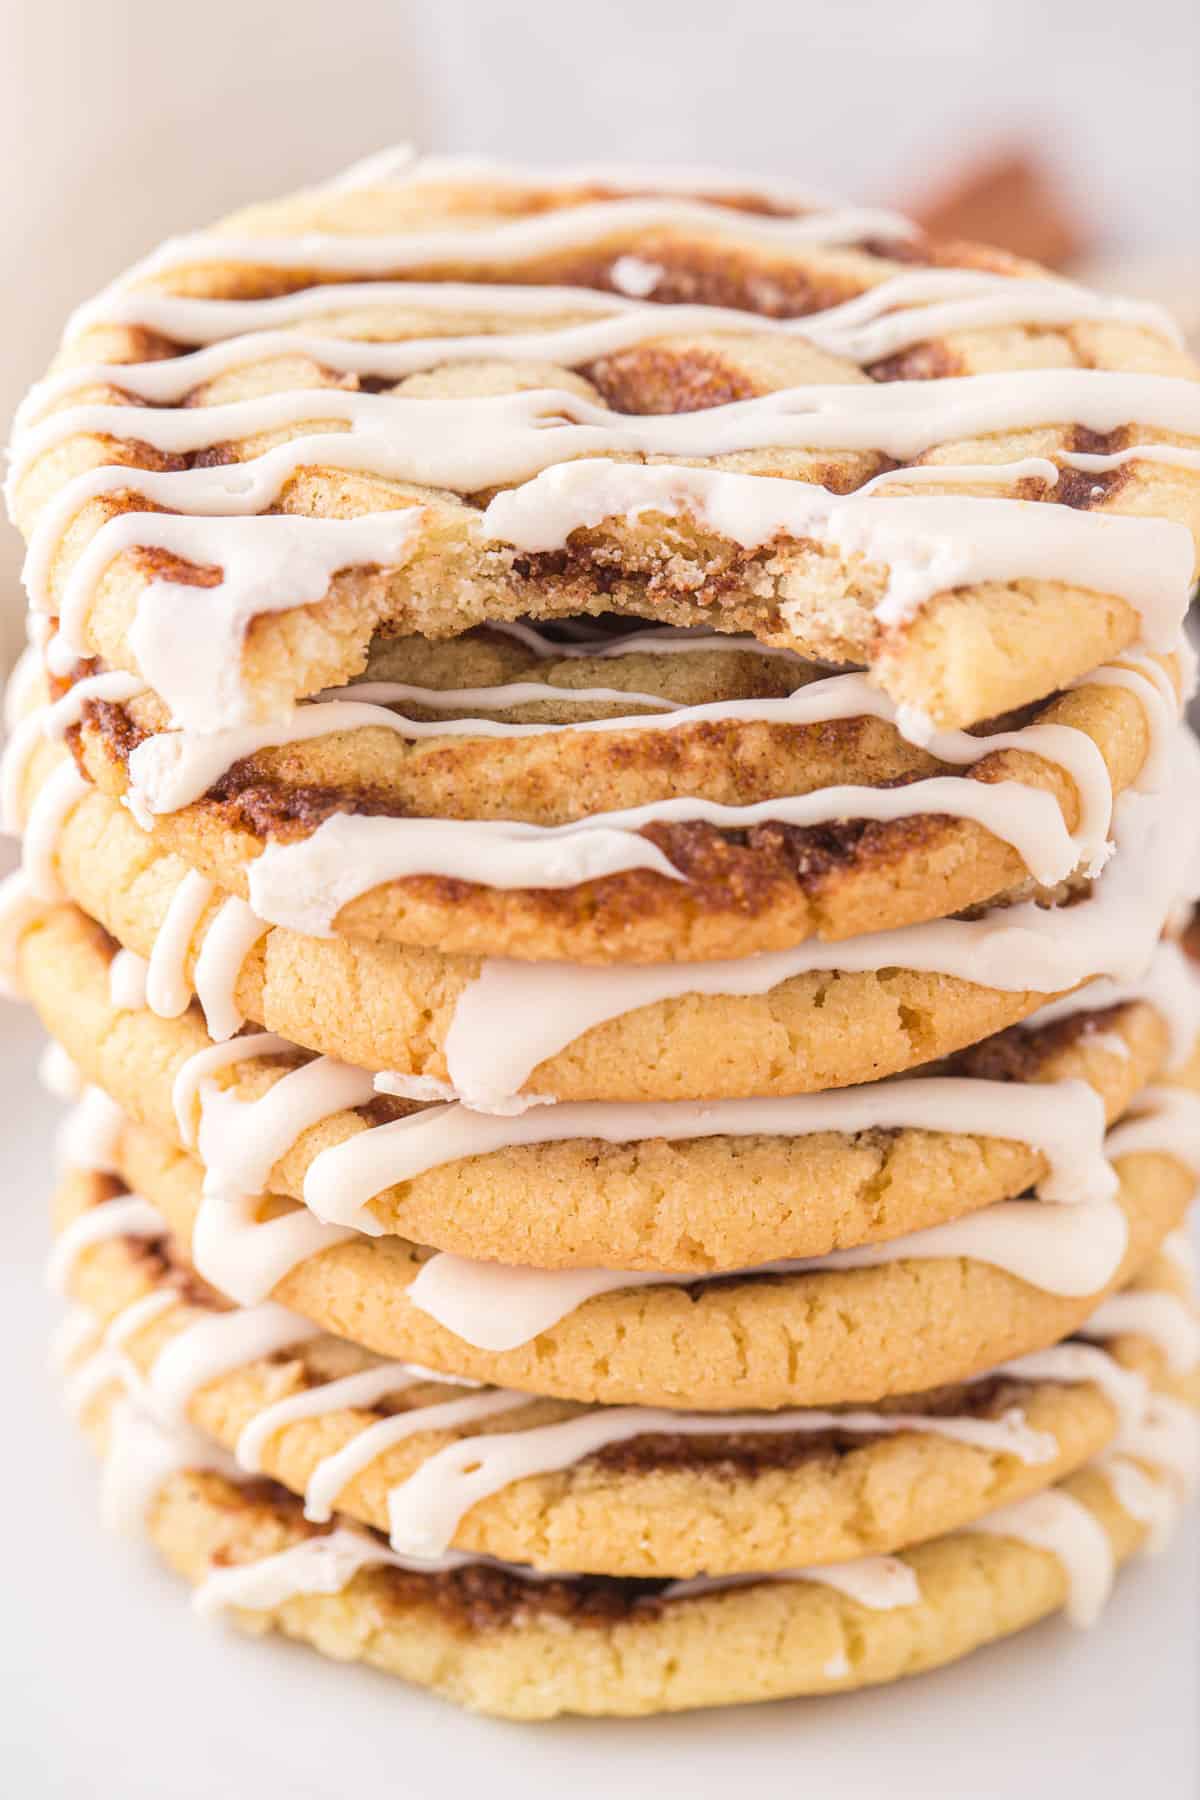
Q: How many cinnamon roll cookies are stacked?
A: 7